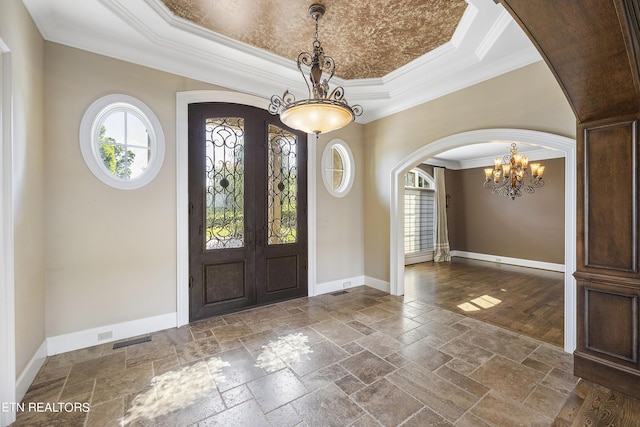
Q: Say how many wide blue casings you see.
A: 0